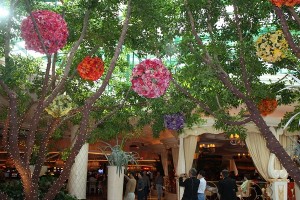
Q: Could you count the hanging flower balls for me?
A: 8